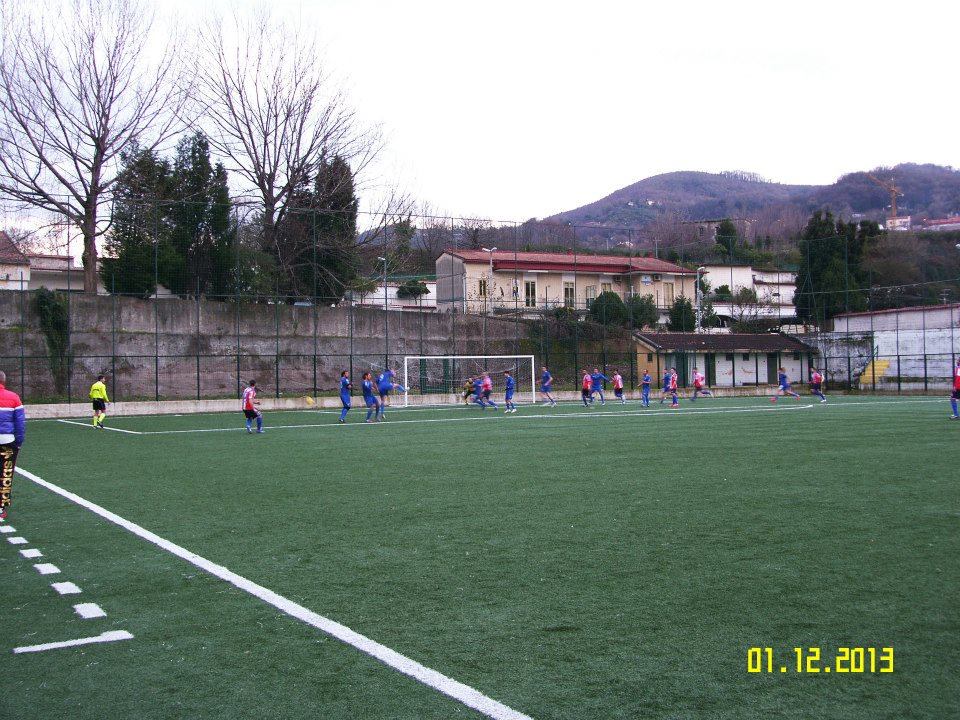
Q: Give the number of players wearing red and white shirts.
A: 8